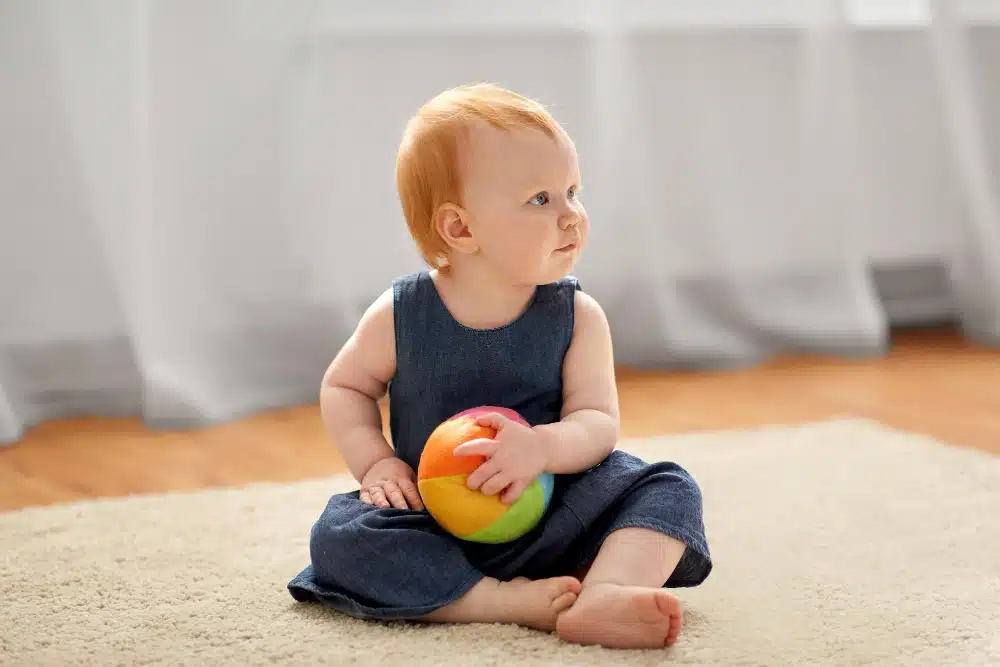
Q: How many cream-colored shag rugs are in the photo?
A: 1